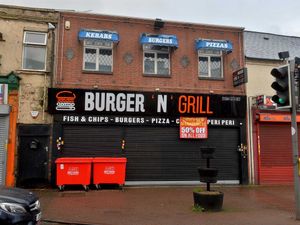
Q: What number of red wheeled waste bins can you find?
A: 2